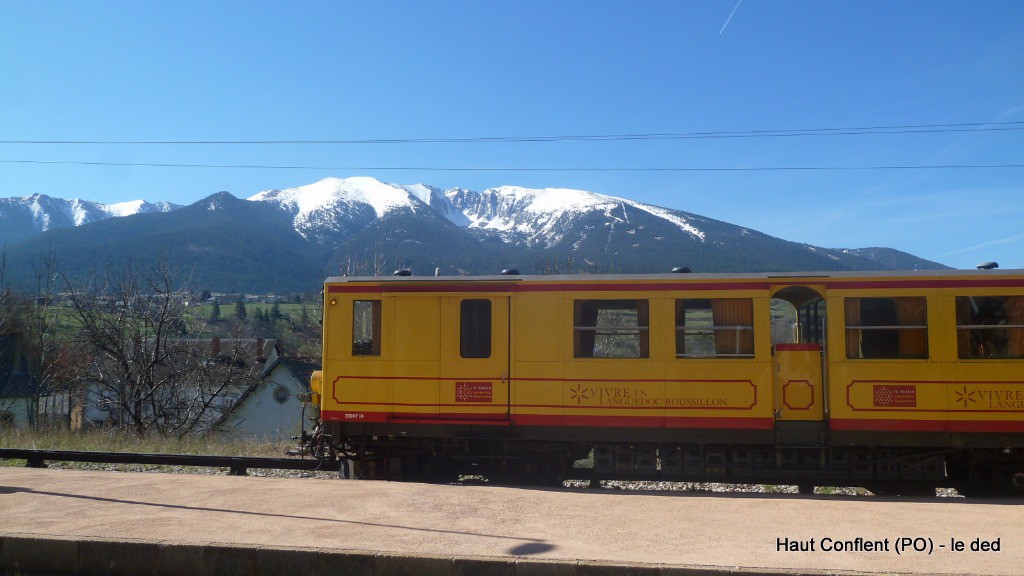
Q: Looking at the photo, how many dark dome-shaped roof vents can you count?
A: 4